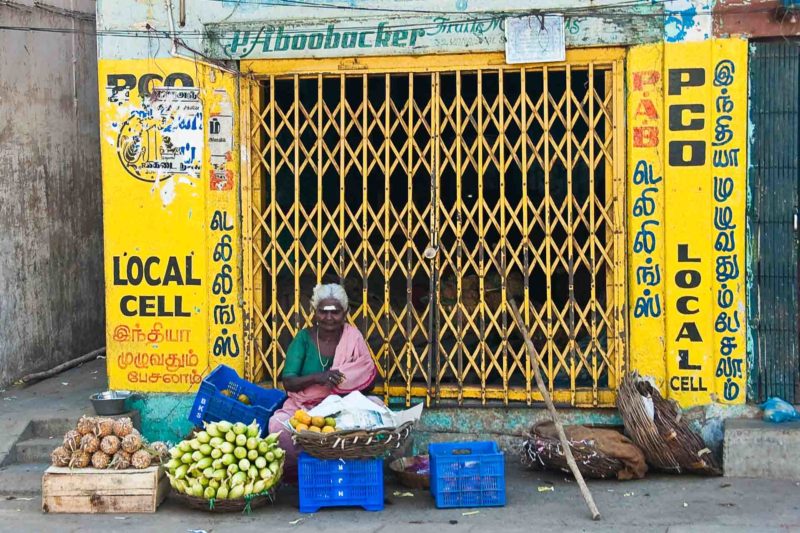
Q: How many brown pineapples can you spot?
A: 13